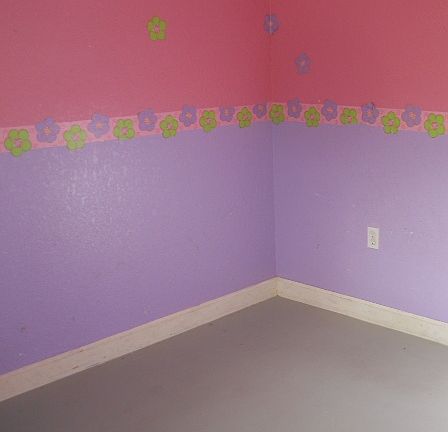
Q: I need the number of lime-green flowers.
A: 12